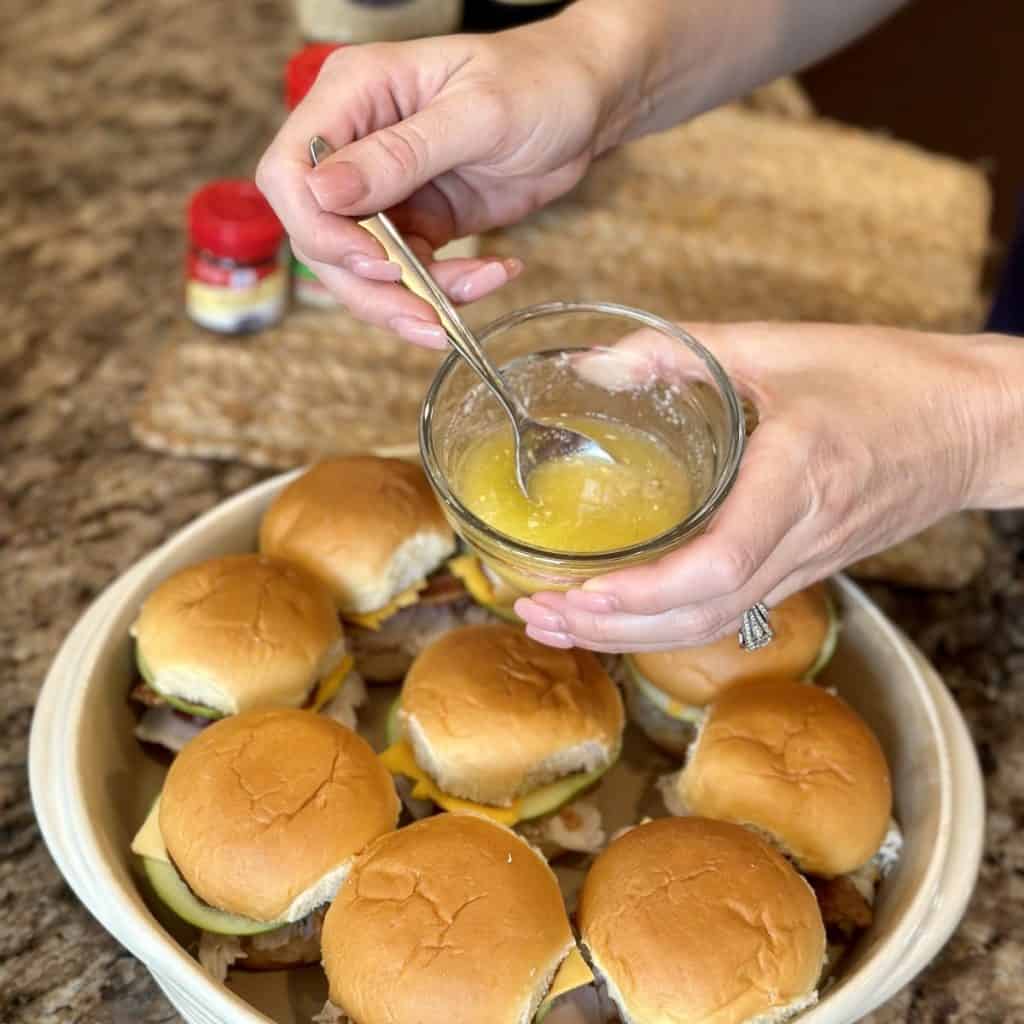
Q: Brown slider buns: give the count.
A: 8